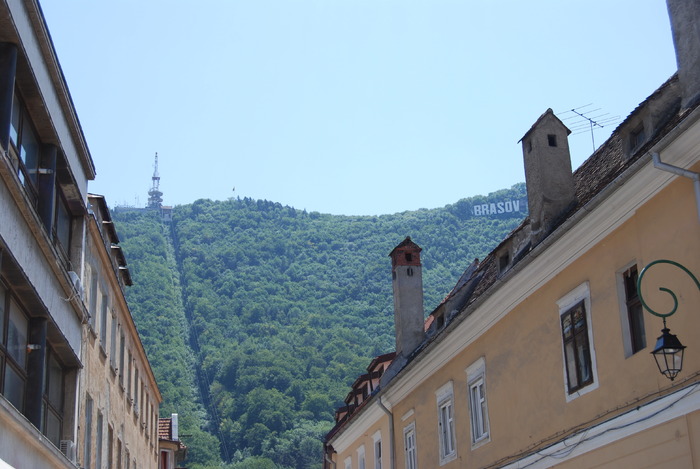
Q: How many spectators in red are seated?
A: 0